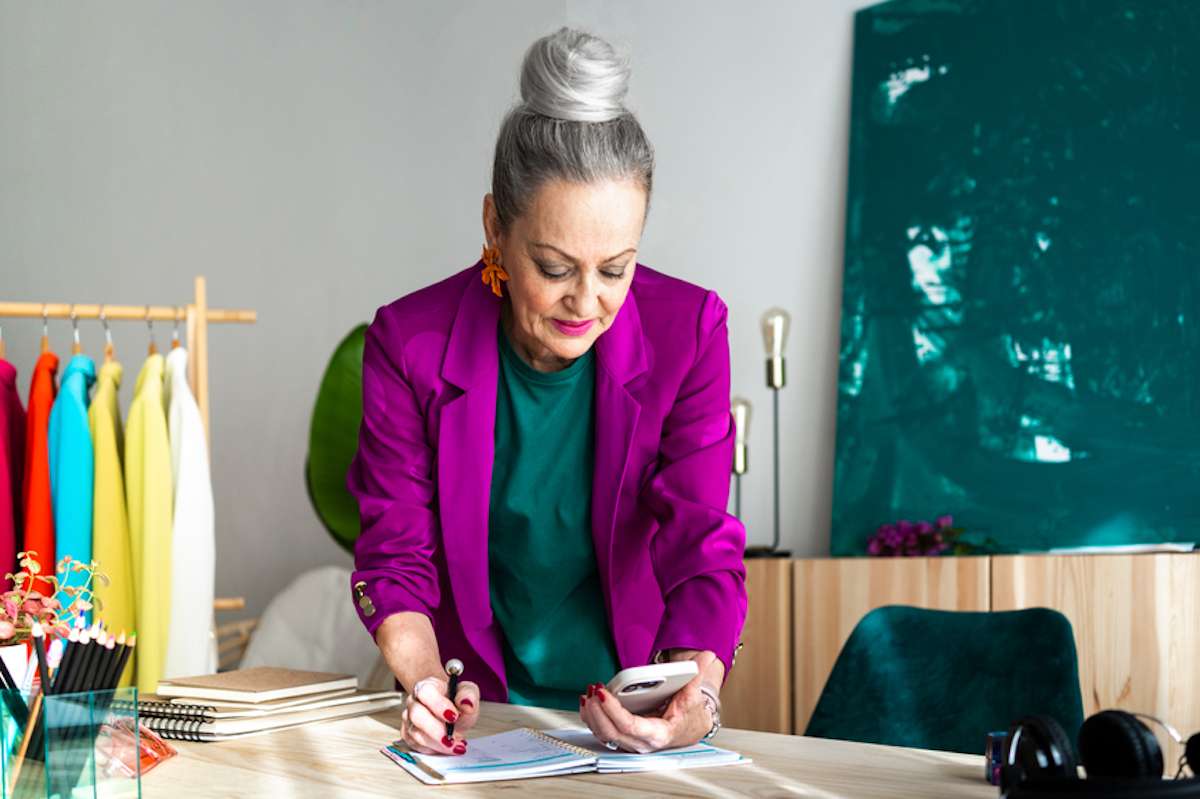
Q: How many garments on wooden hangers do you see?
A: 6